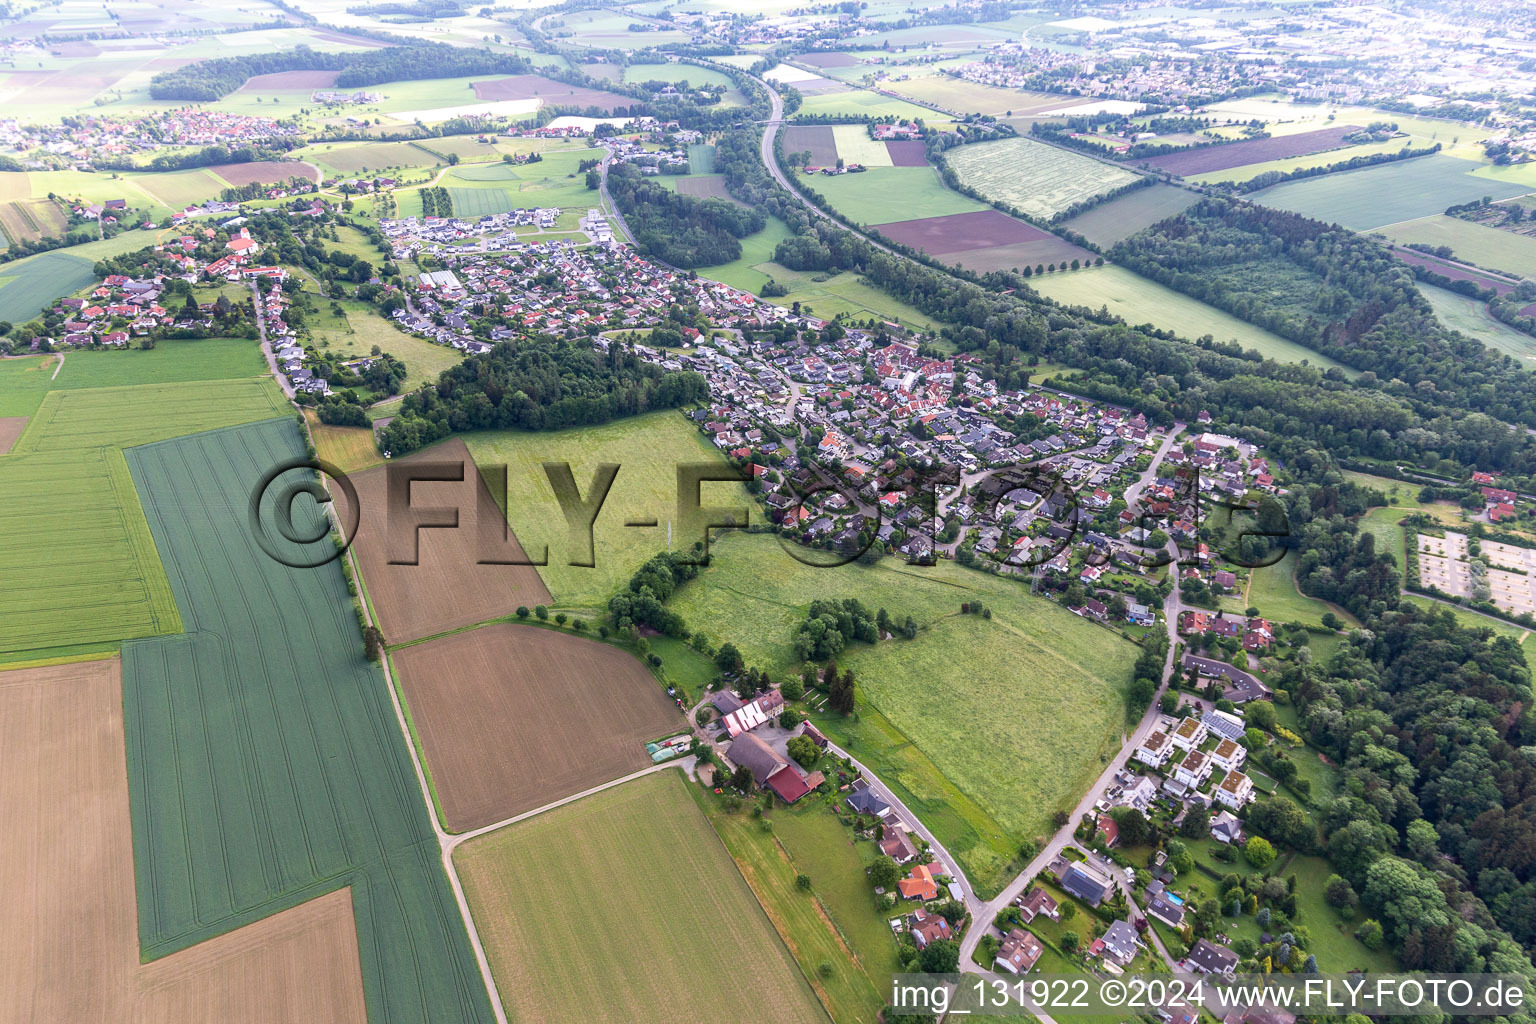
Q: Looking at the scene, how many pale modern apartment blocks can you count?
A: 5